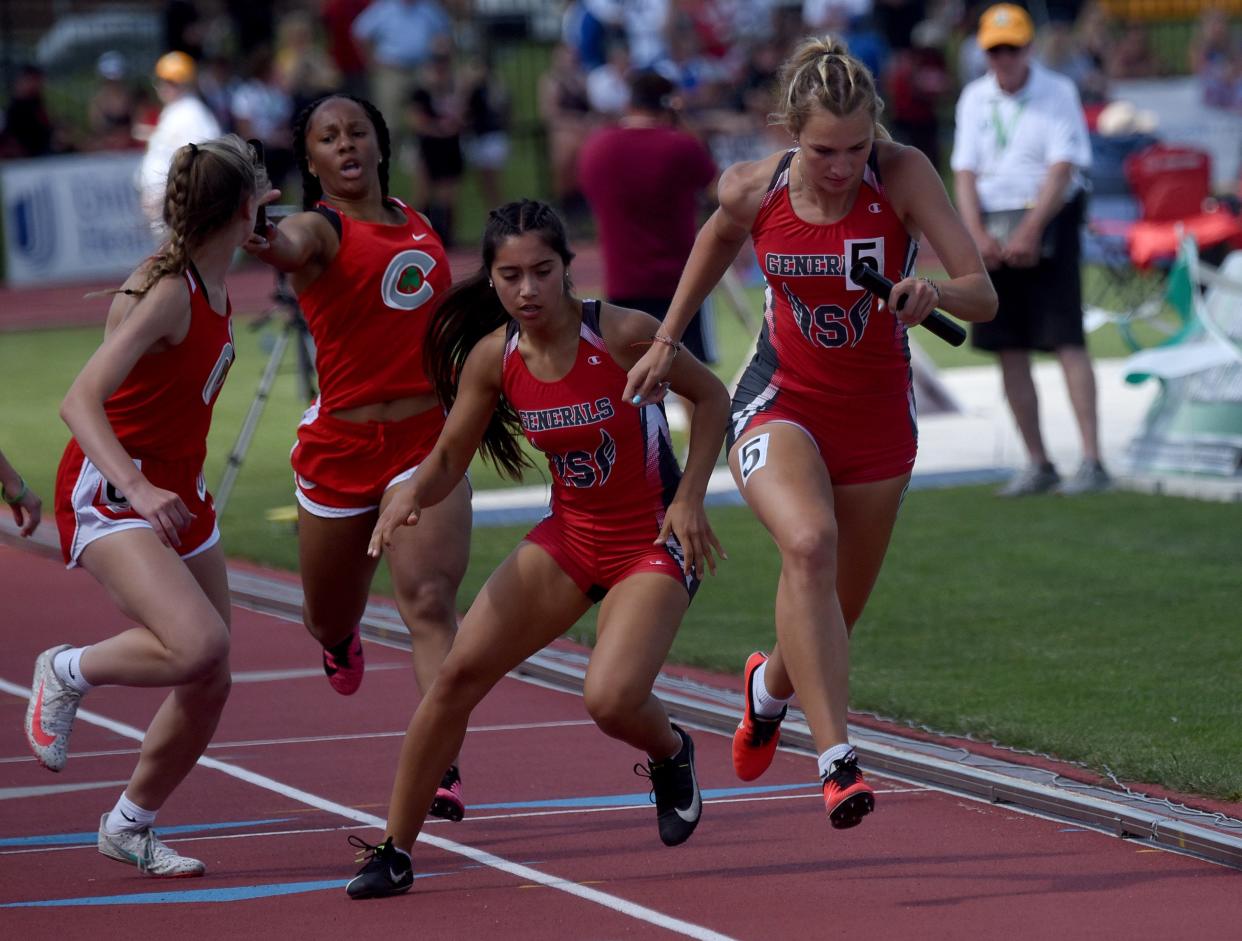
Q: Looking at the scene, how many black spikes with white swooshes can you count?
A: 2